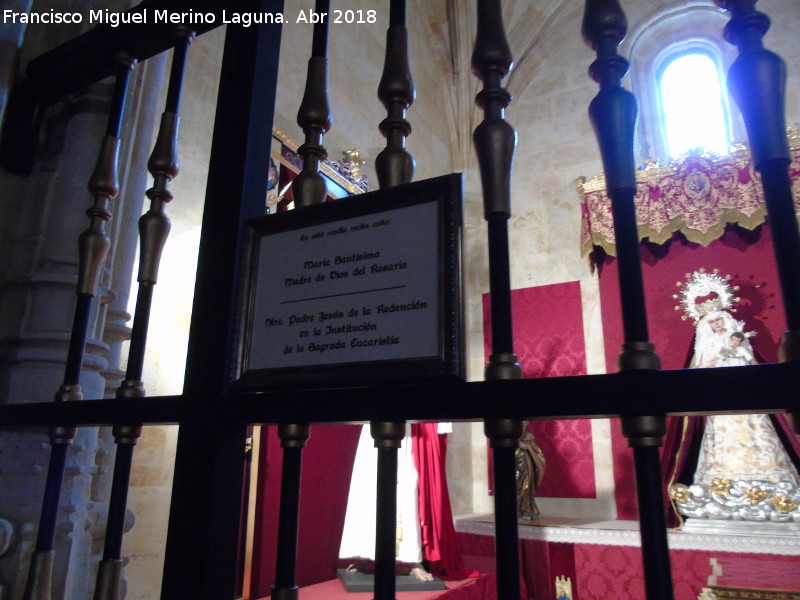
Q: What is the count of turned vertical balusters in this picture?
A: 7